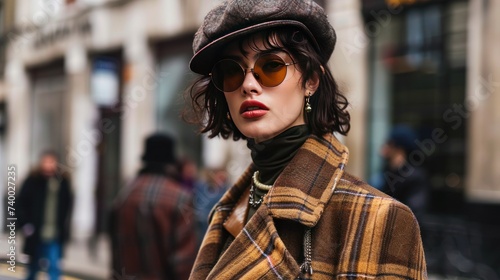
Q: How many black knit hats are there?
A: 1